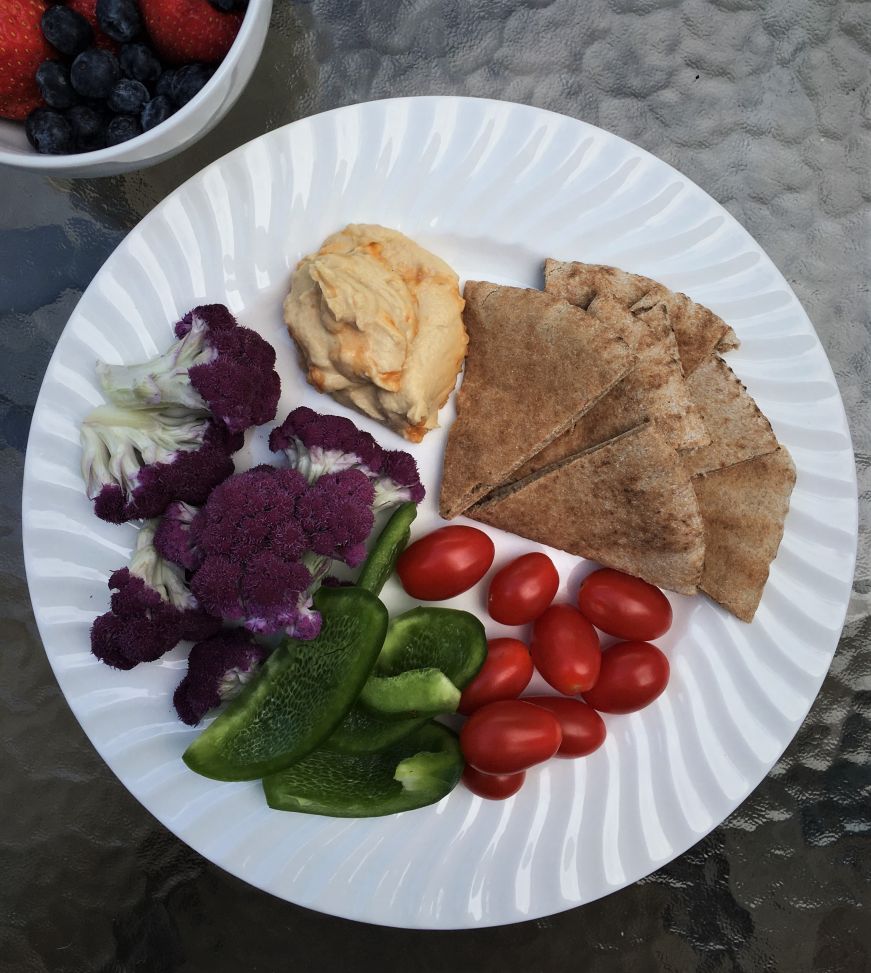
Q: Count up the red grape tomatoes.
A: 9